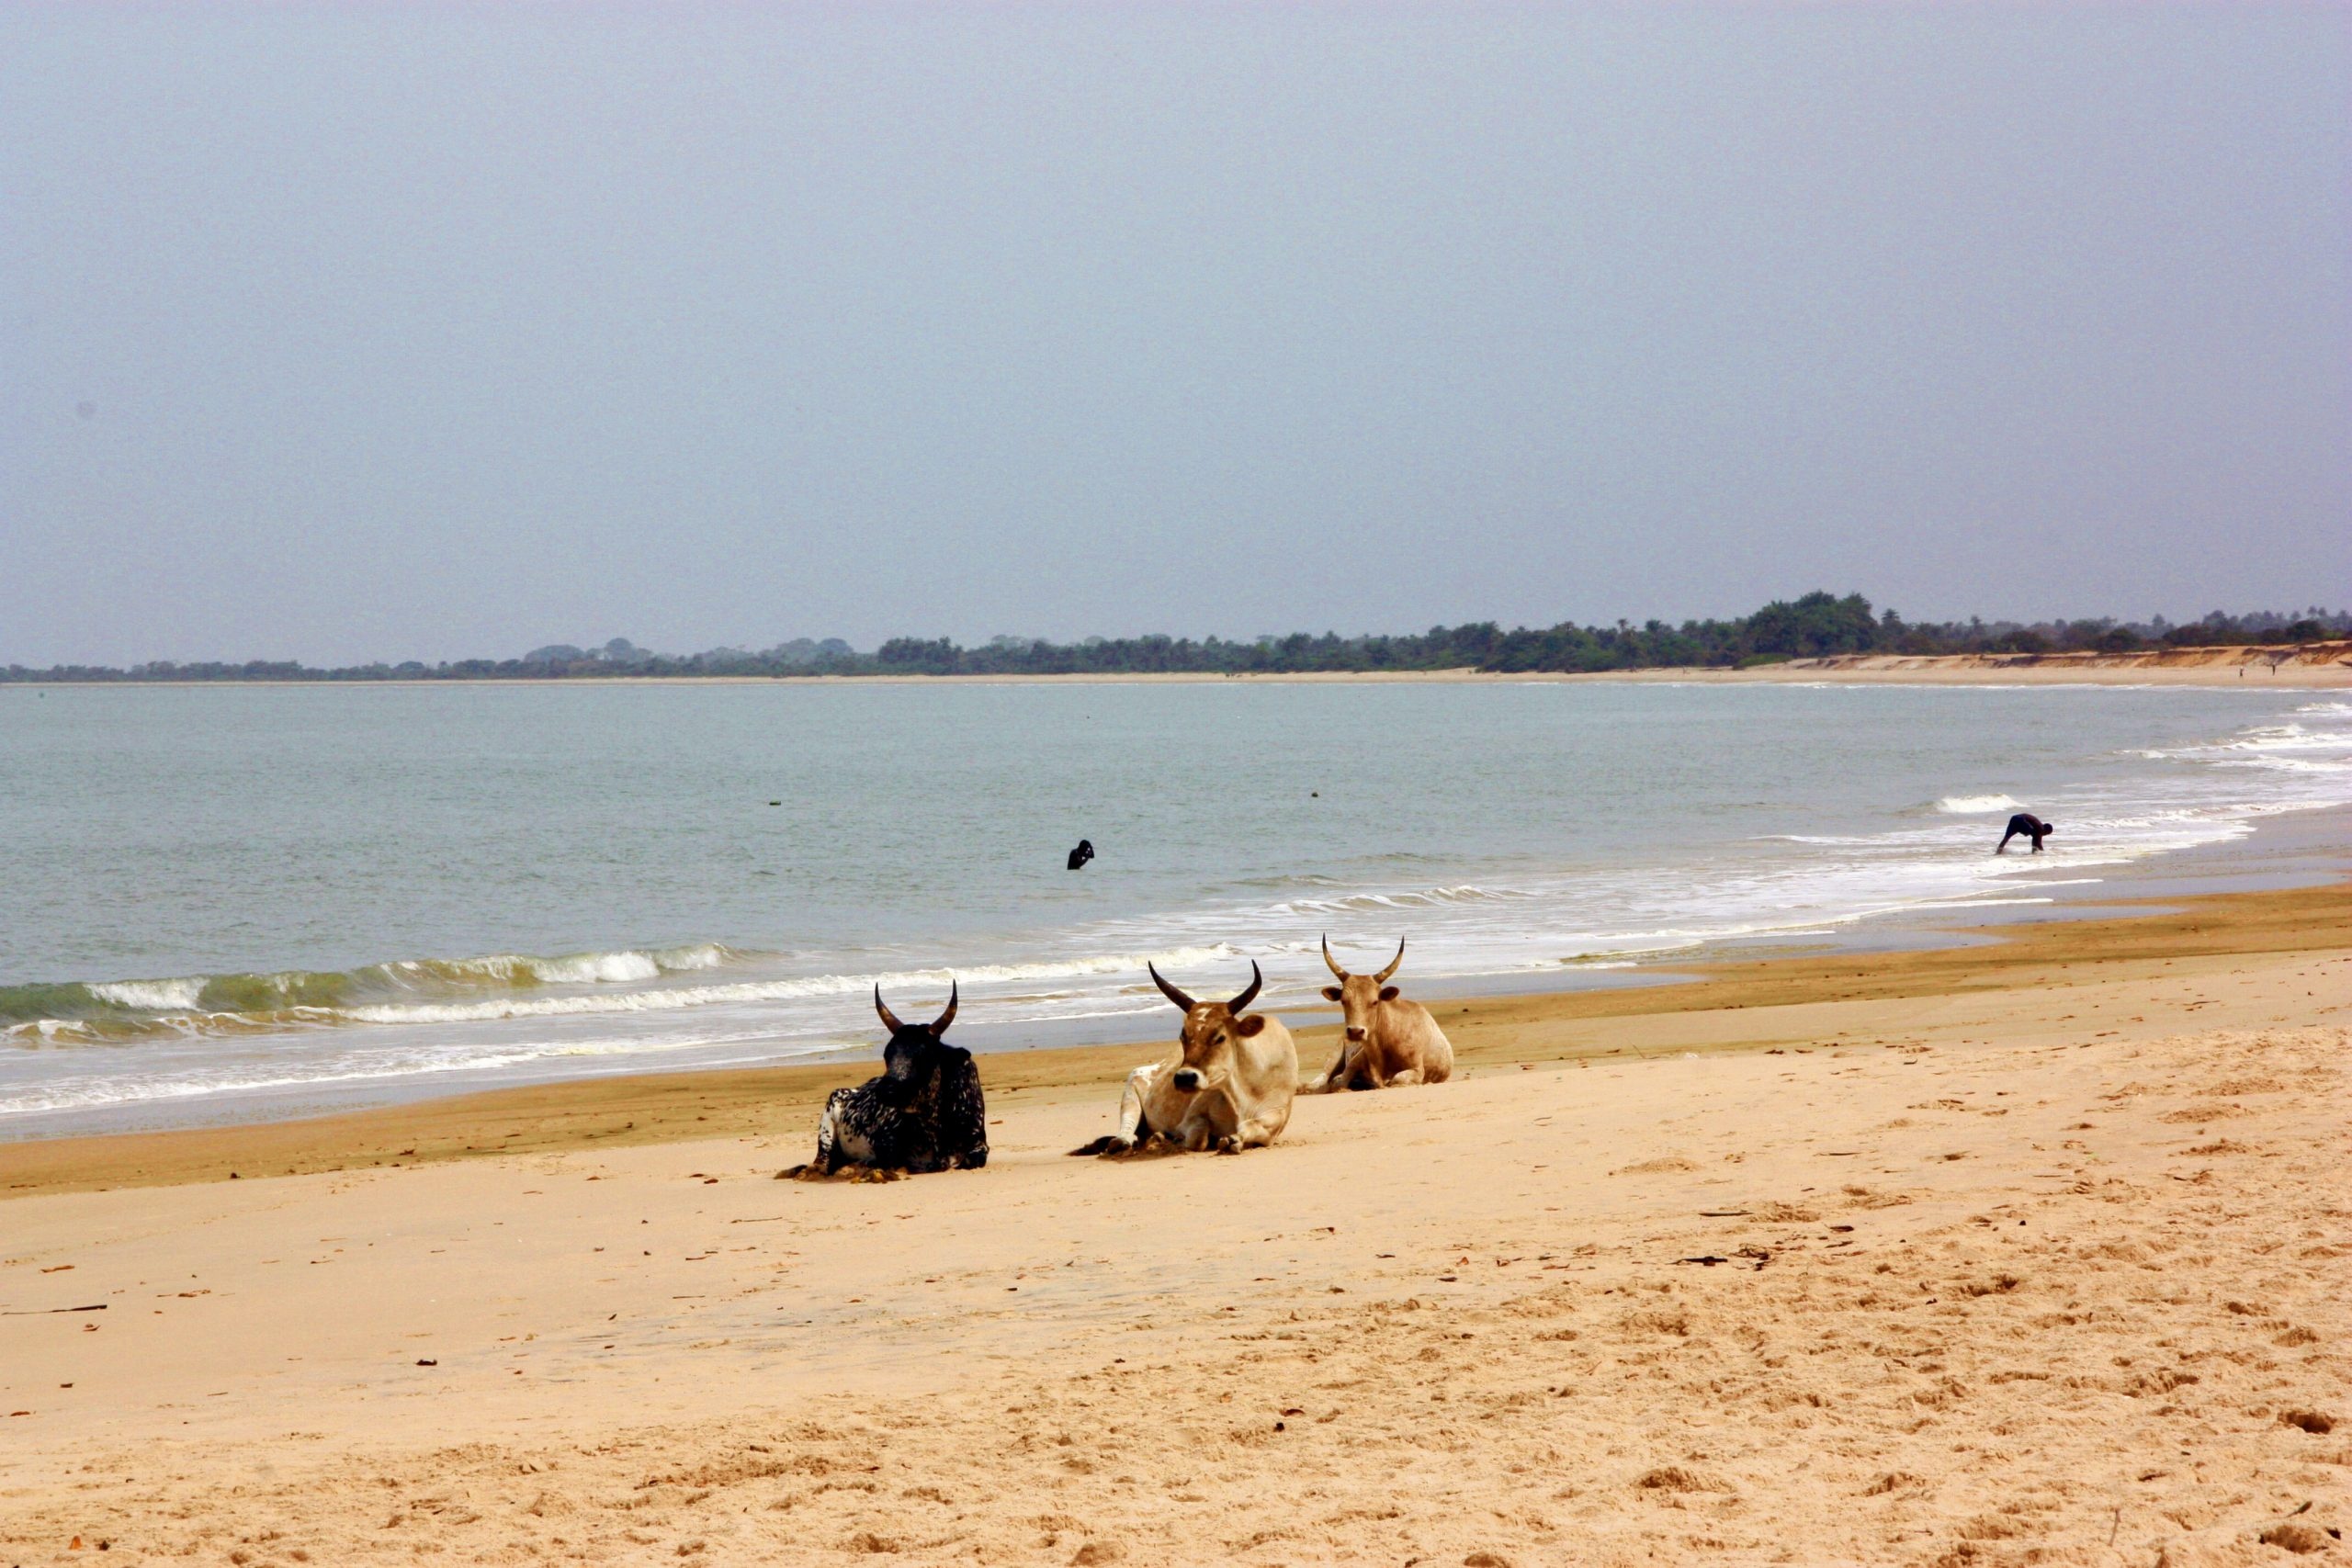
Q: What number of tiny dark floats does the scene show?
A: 2